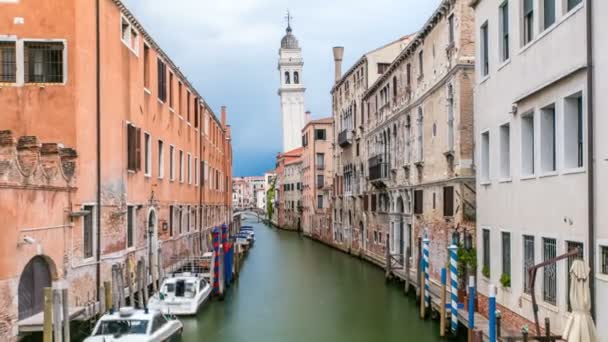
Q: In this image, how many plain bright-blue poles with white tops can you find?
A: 2